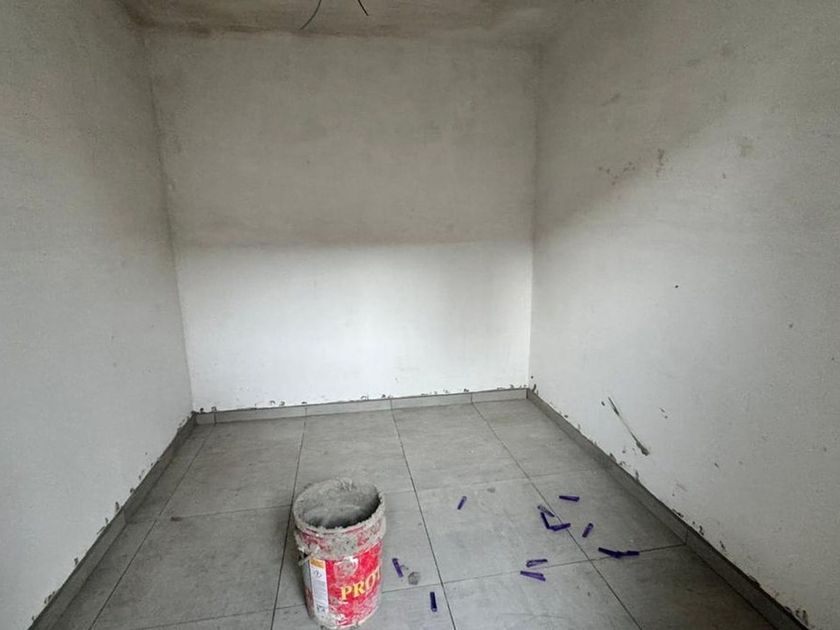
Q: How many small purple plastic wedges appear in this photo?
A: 12